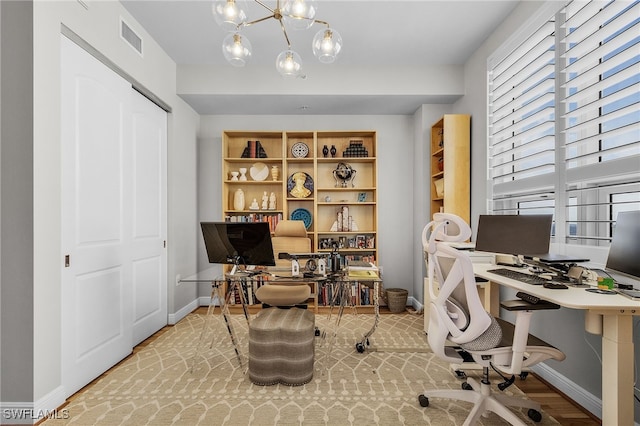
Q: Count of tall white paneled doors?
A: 2